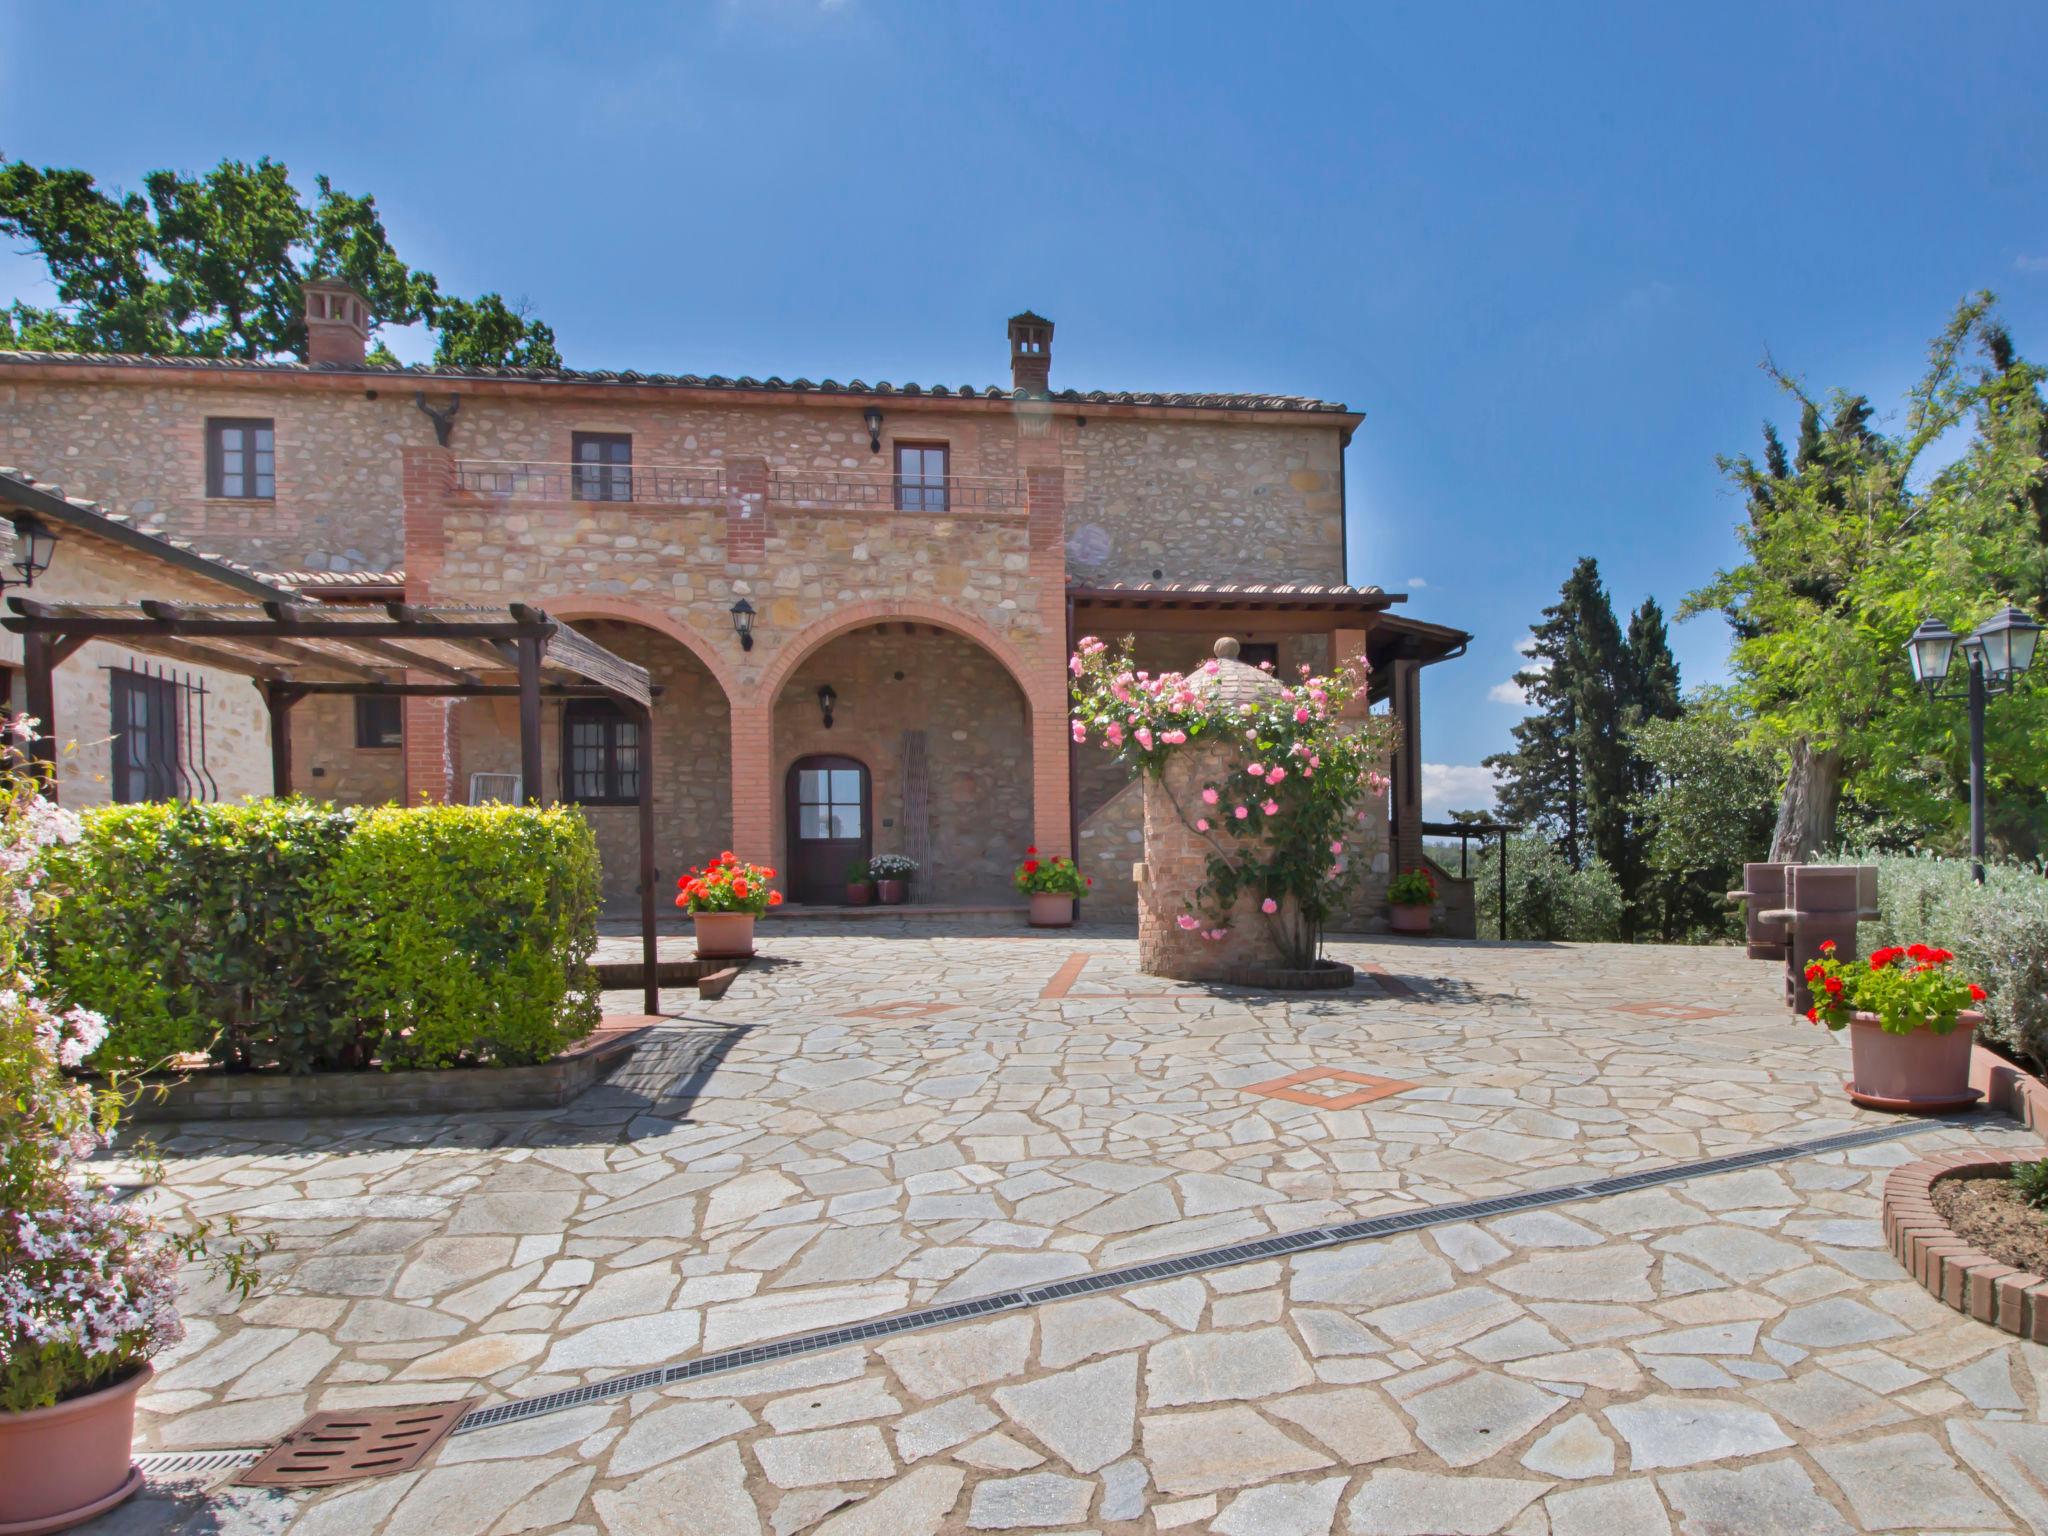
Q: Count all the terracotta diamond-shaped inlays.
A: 3